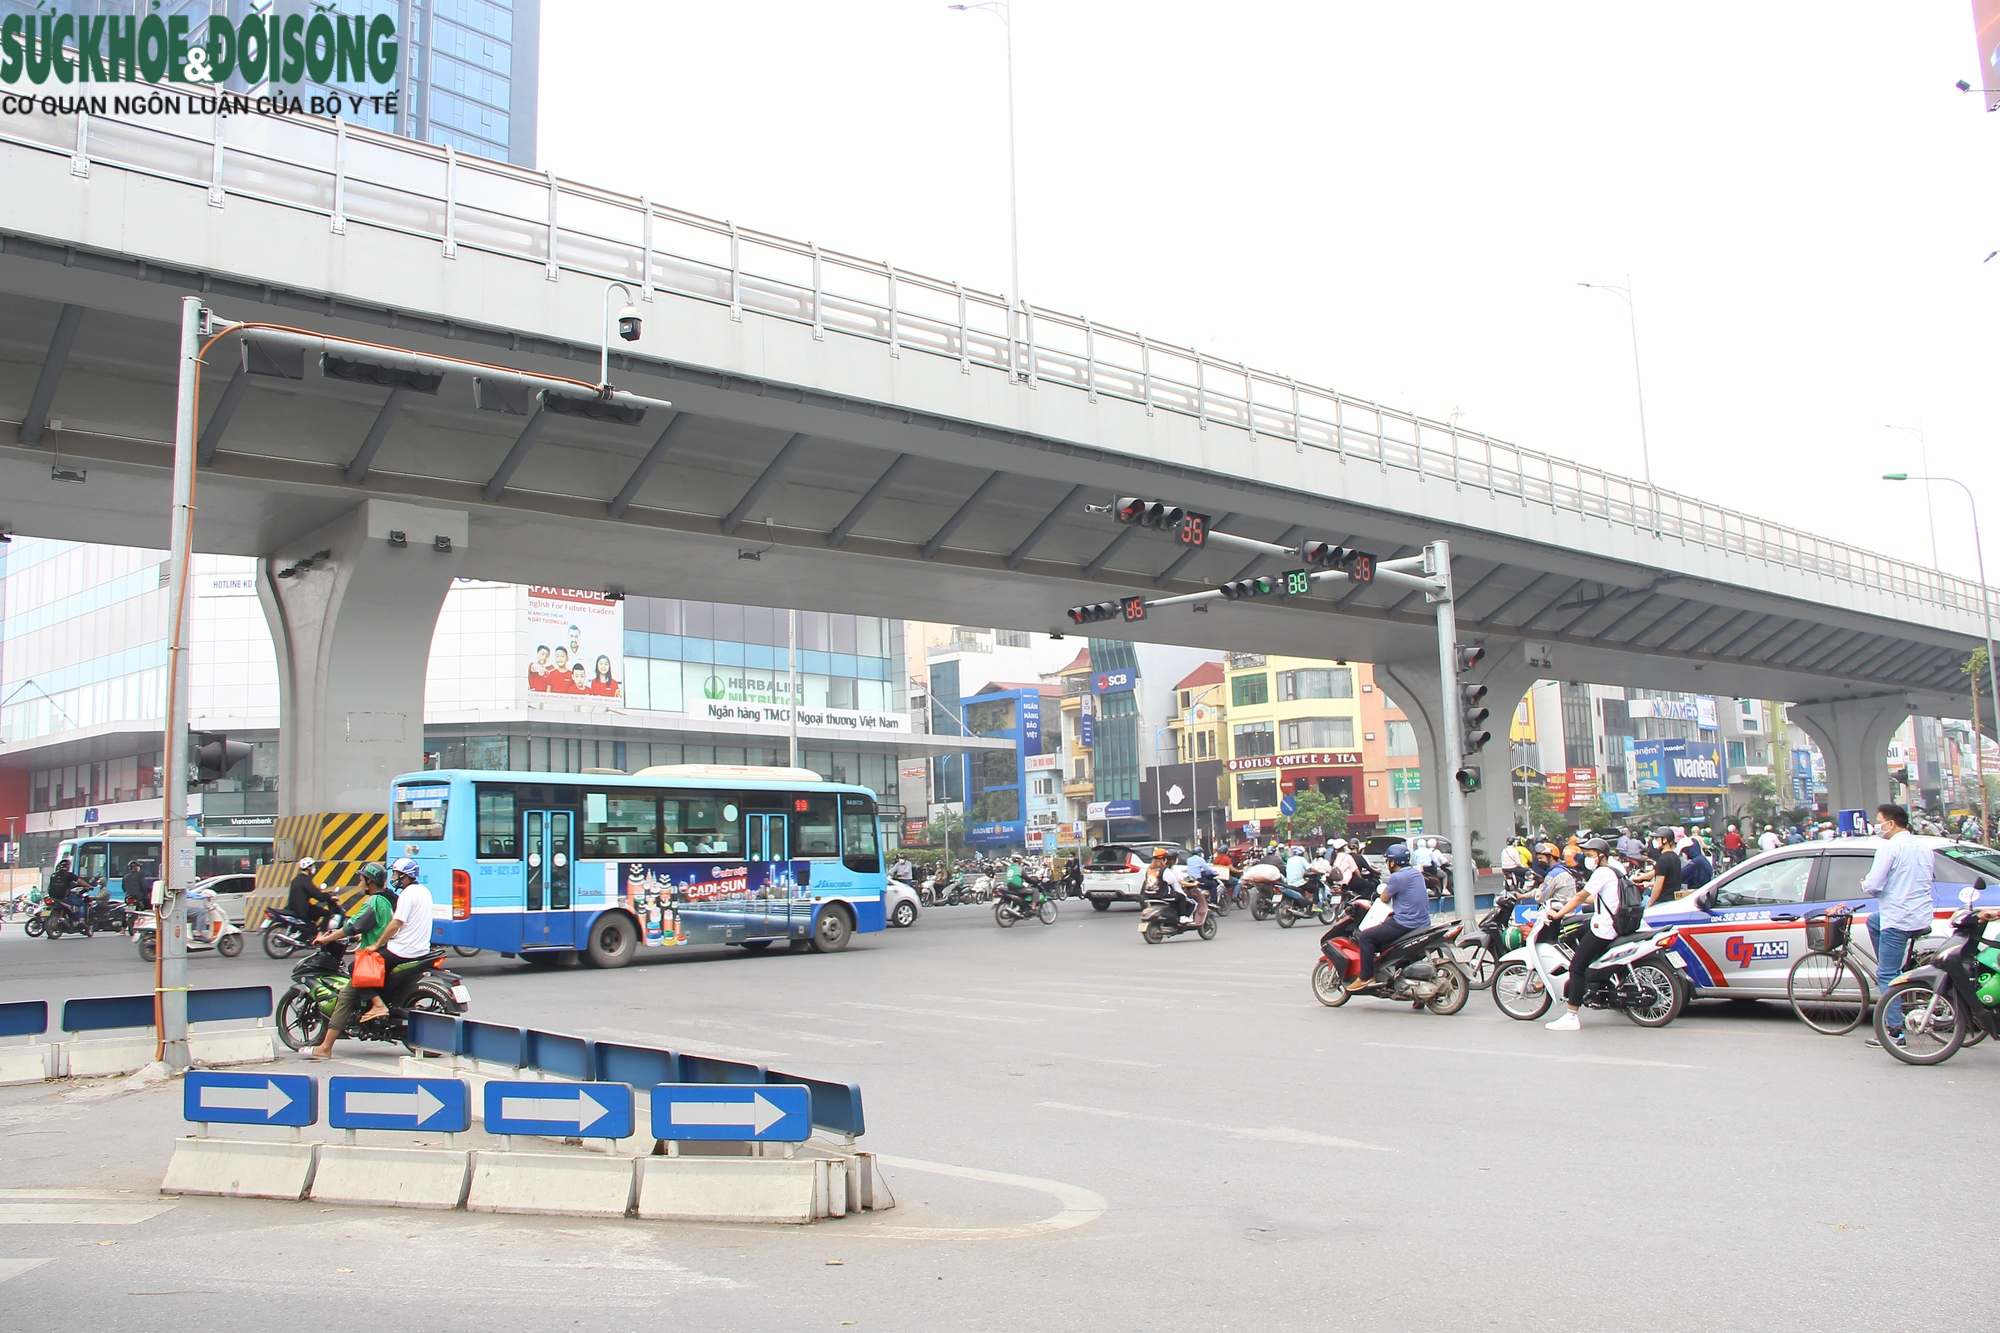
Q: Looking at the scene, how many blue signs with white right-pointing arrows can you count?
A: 4